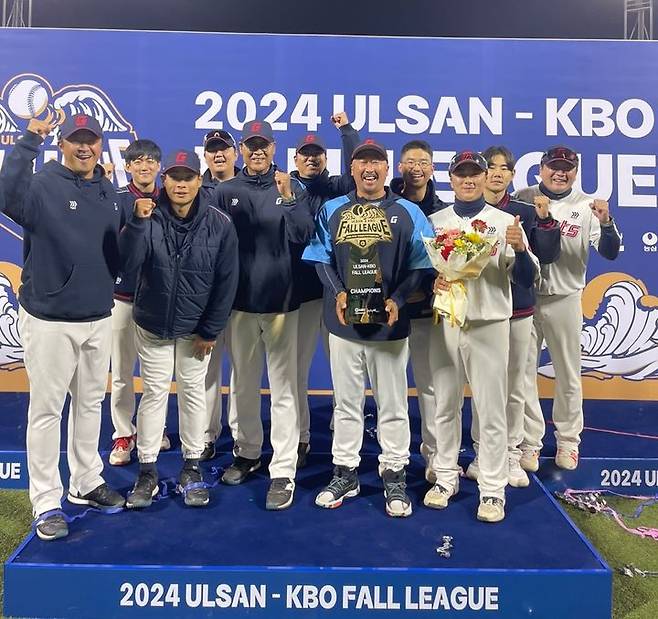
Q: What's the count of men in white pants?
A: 11